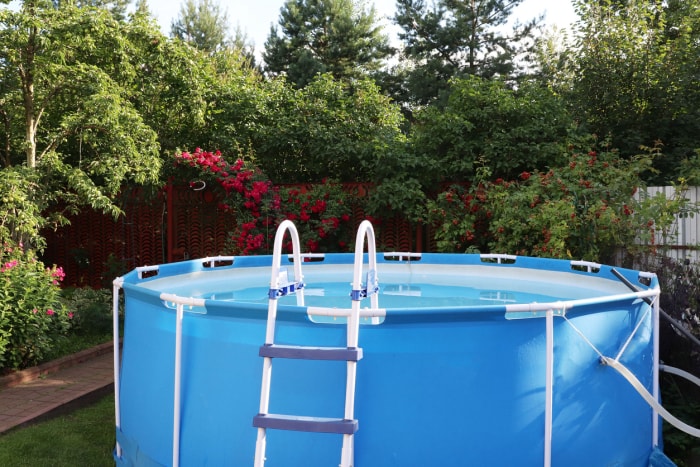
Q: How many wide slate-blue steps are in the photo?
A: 2